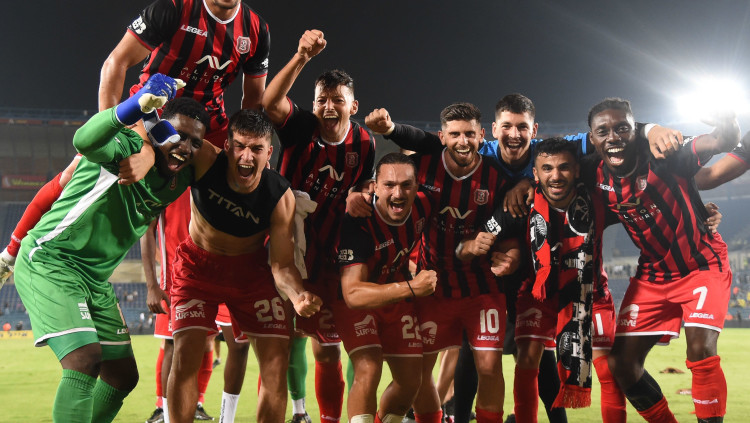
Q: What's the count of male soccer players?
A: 9